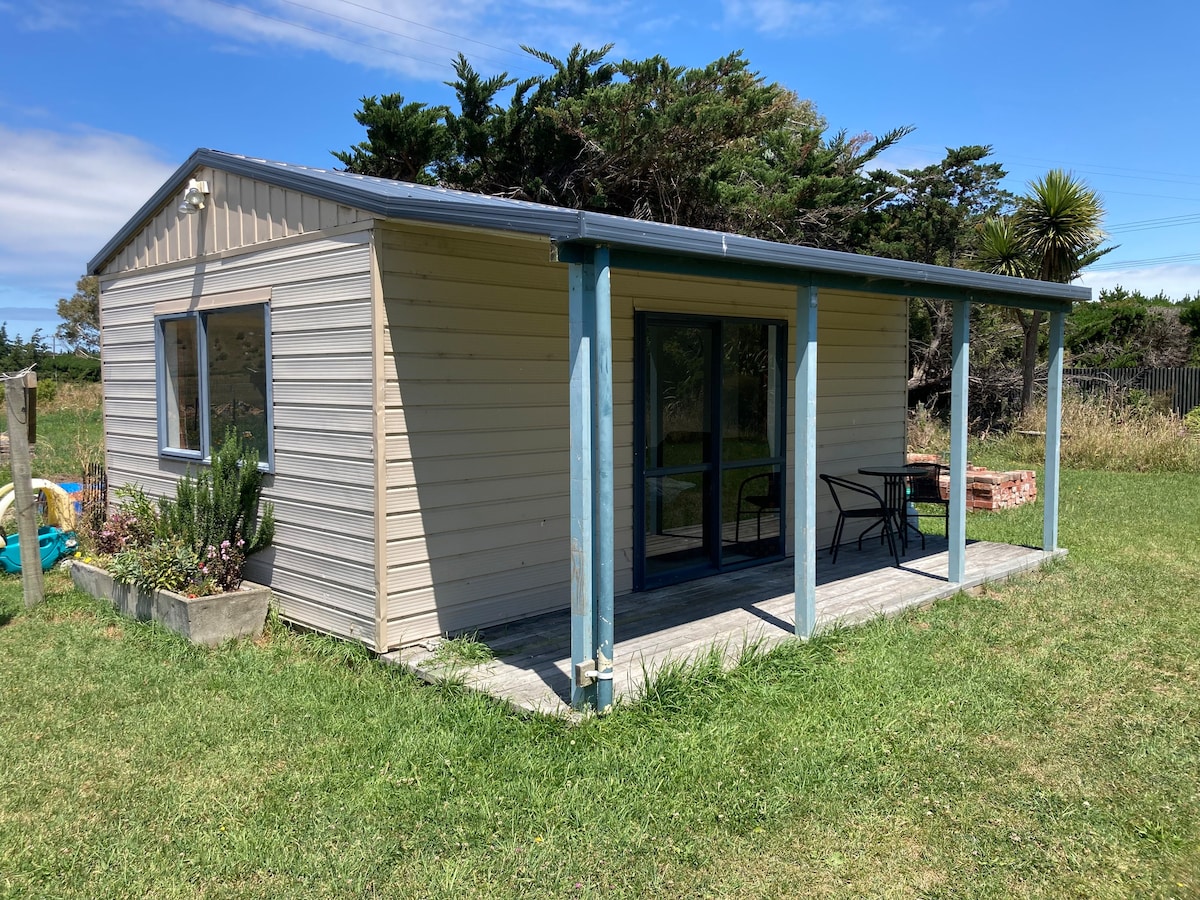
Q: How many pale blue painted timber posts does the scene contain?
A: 4